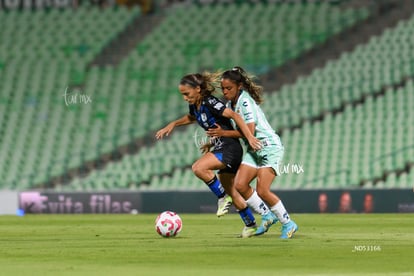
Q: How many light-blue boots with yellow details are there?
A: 2